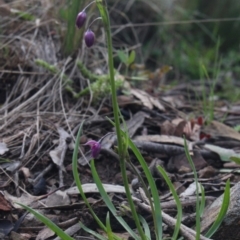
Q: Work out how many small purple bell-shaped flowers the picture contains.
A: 3